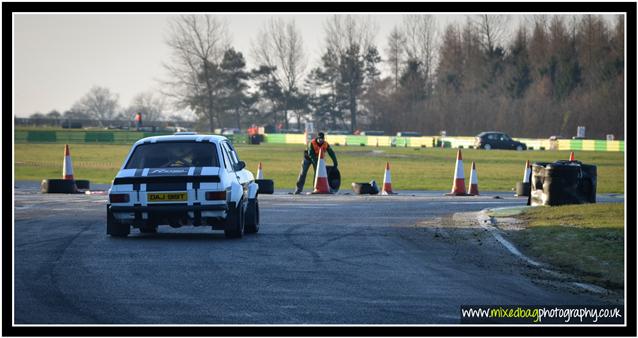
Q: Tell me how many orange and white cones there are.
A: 8